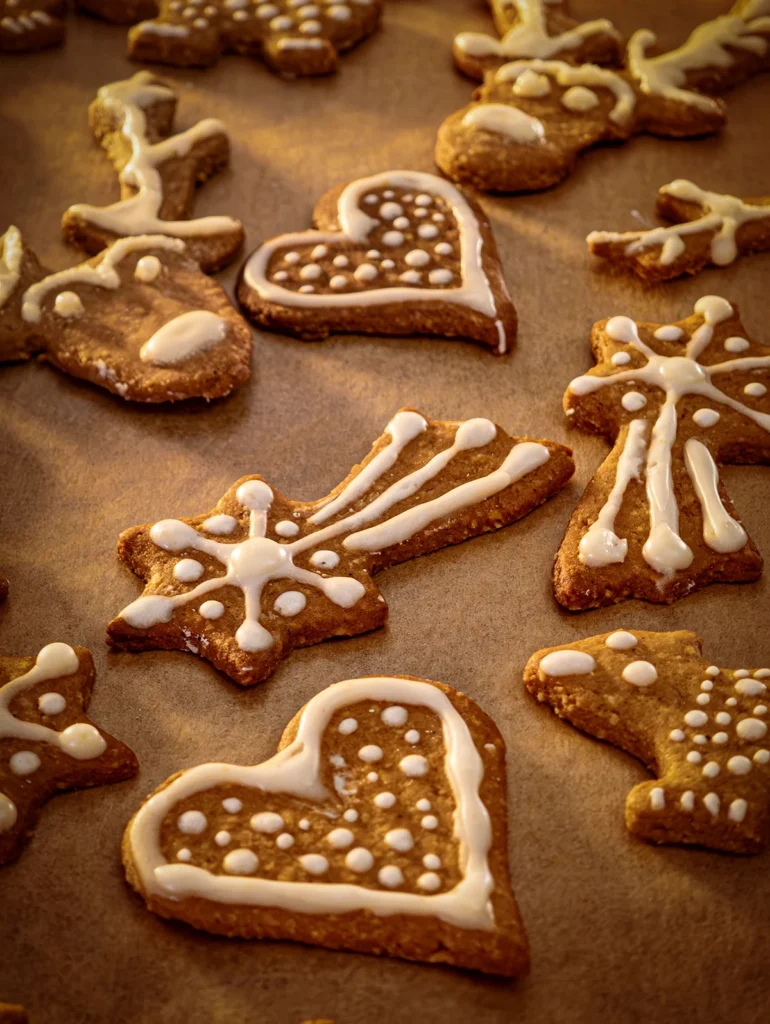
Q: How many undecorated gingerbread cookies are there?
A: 0